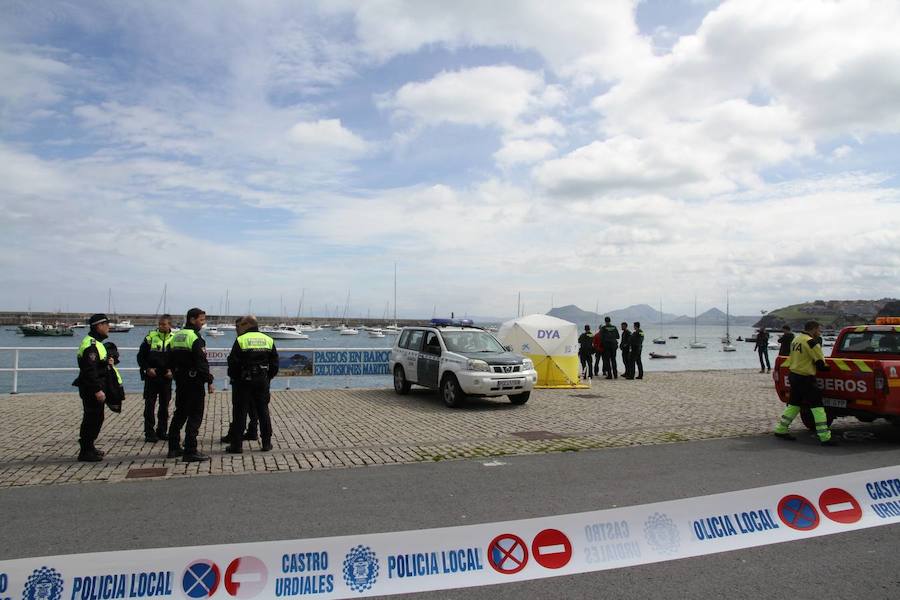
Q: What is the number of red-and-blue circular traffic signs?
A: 3